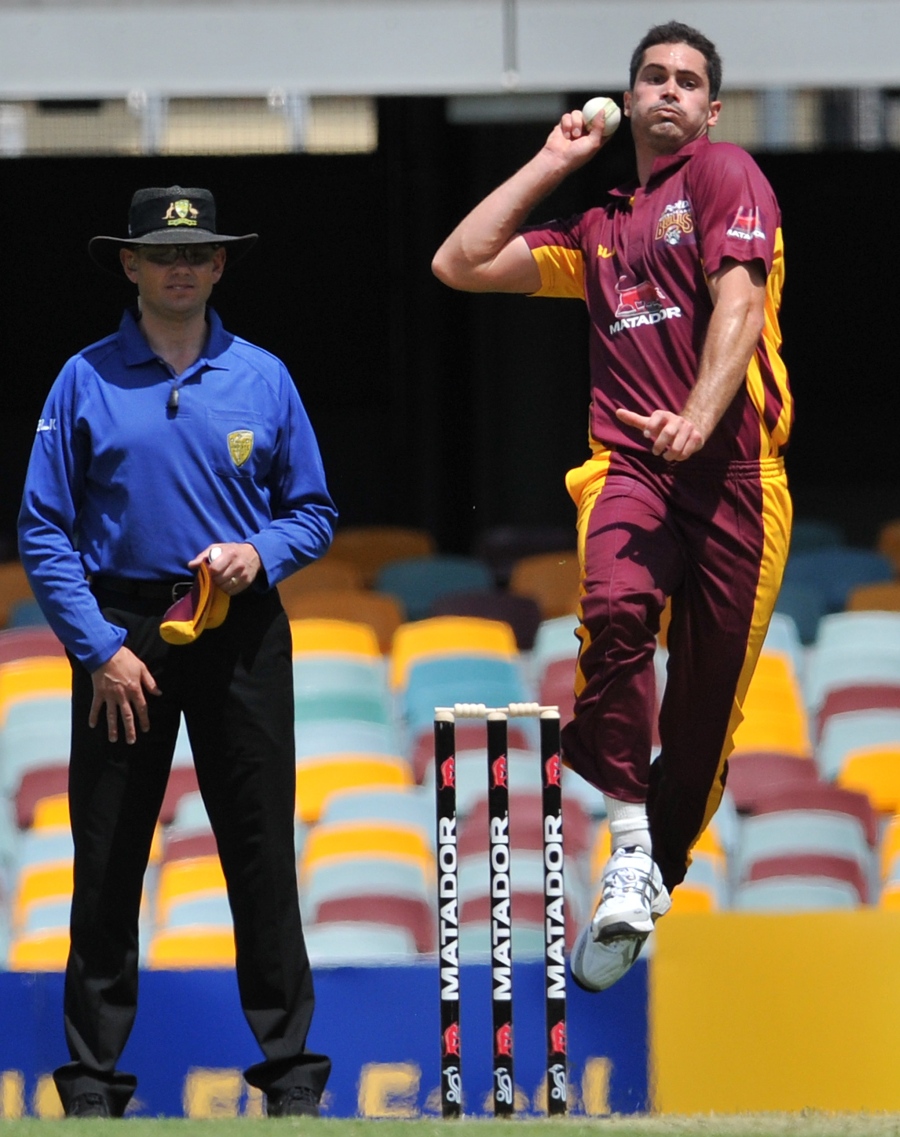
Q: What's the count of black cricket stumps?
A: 3